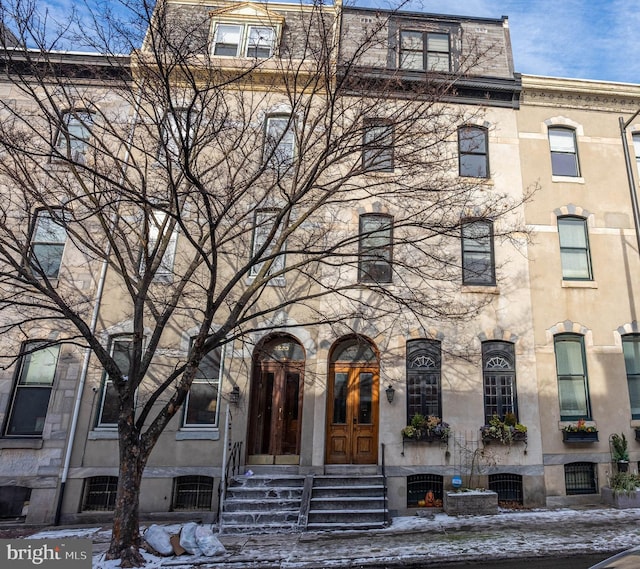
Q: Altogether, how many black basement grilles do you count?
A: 5